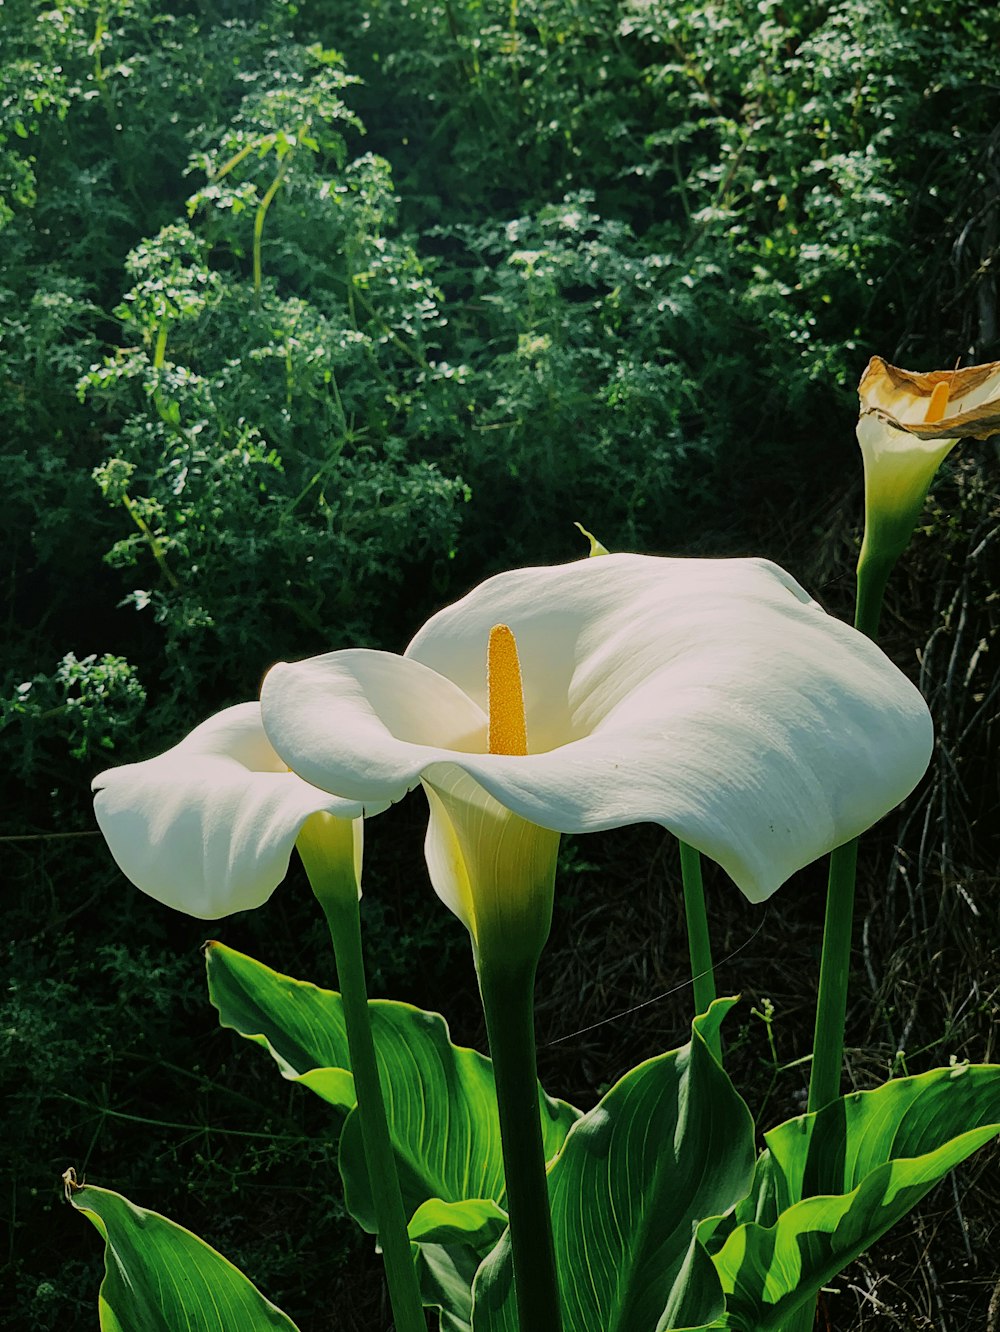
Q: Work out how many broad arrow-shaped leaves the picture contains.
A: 4